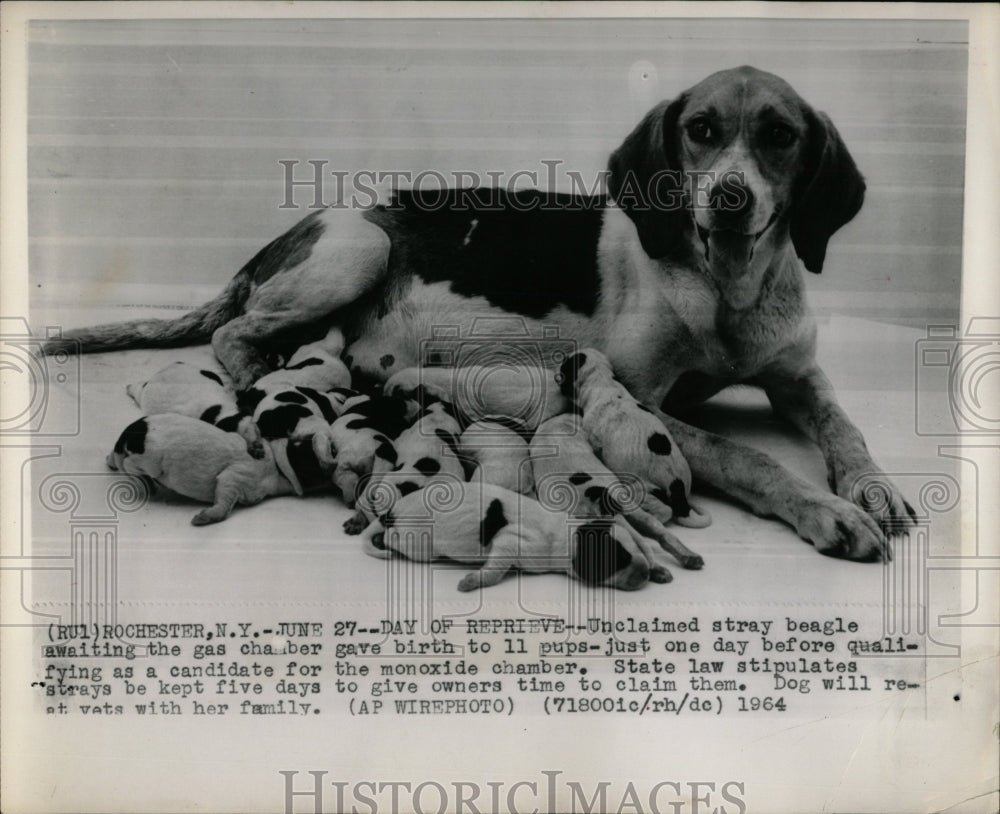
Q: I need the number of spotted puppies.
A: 11